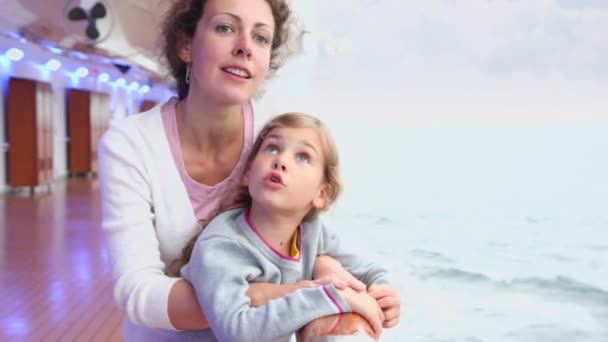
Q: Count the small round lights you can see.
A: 7